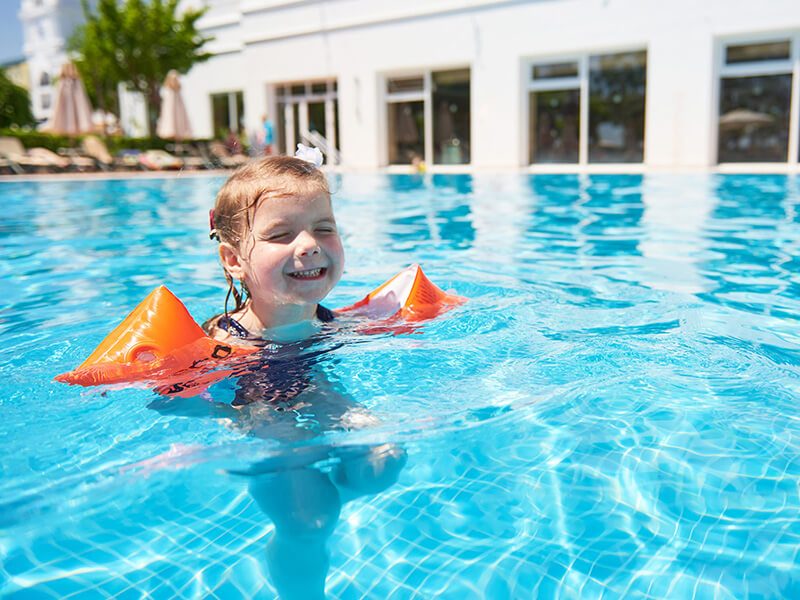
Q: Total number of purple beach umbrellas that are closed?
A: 0